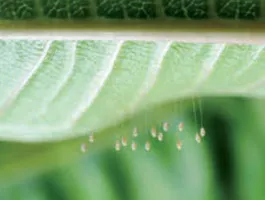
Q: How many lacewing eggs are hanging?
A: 14